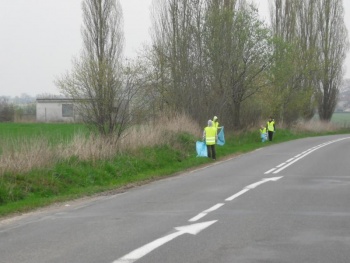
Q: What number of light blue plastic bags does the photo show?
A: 3